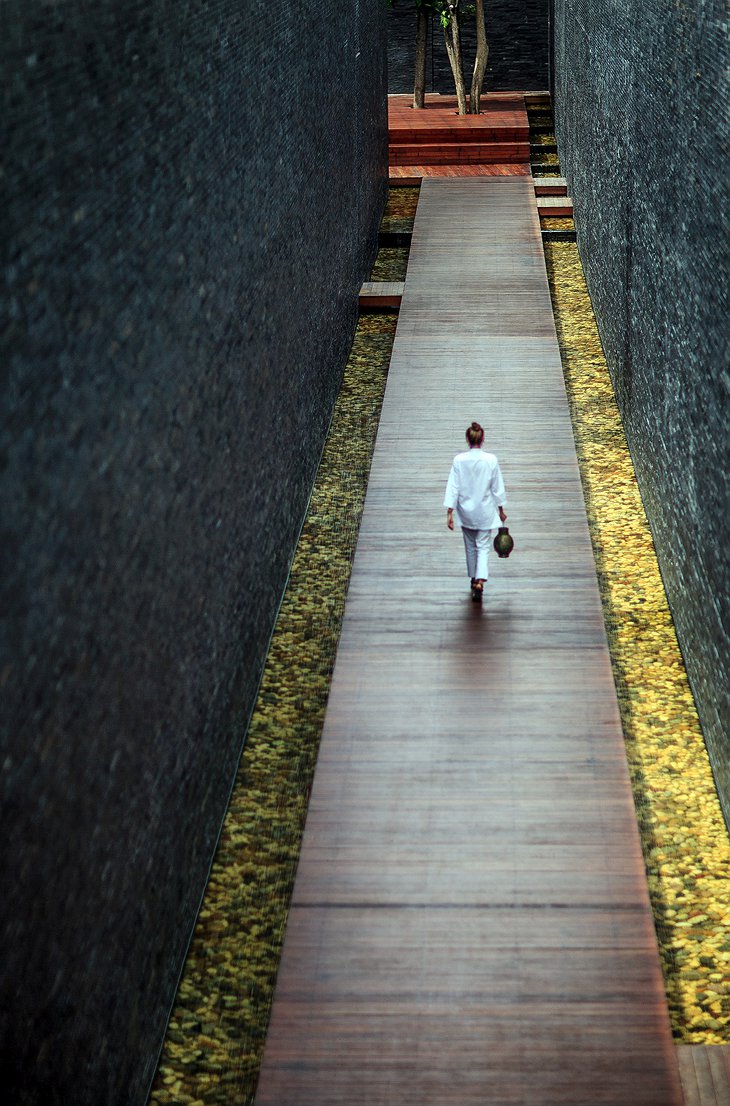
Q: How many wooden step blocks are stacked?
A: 2